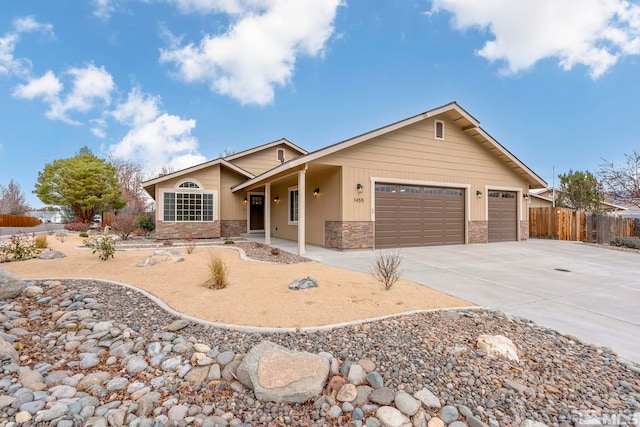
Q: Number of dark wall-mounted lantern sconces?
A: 6